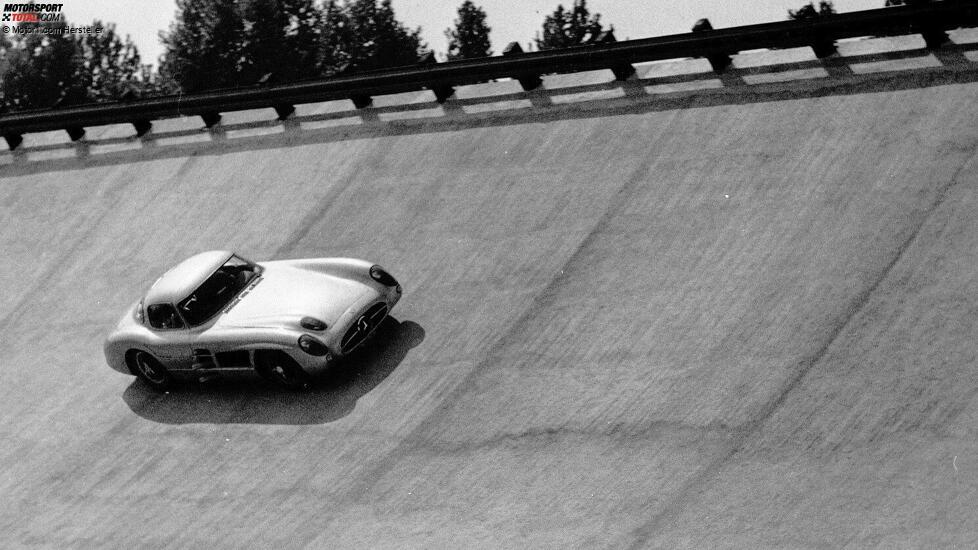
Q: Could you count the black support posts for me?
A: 12